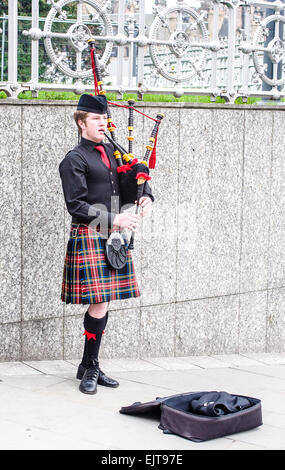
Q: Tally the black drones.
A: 3